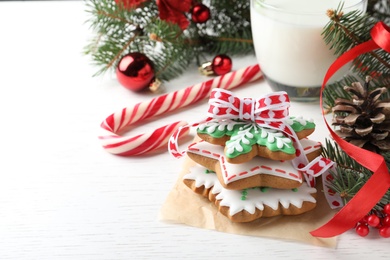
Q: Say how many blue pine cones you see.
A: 0